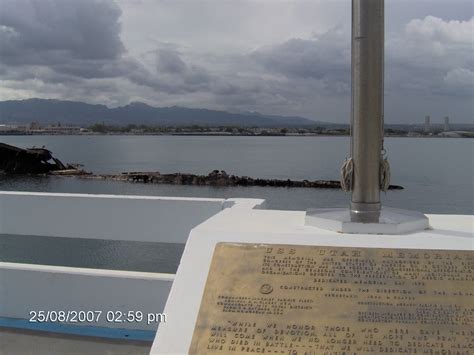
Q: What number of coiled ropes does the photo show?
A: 2